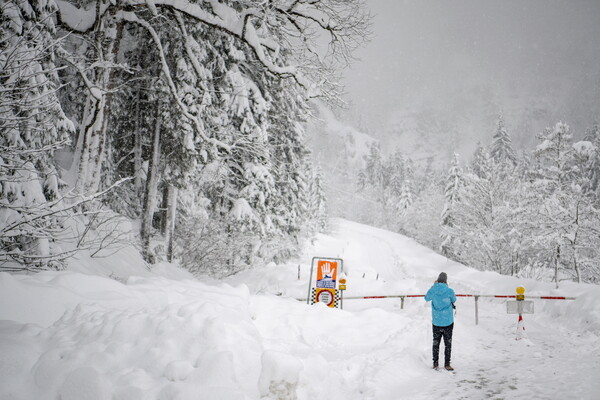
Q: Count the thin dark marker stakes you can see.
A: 3